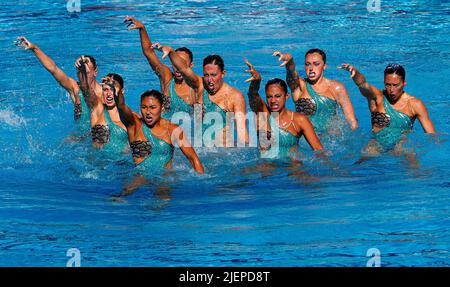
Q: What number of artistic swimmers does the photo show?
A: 8